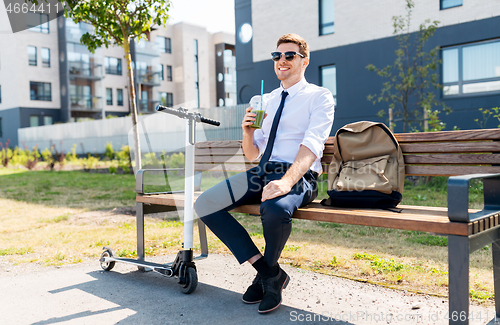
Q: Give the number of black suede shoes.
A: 2